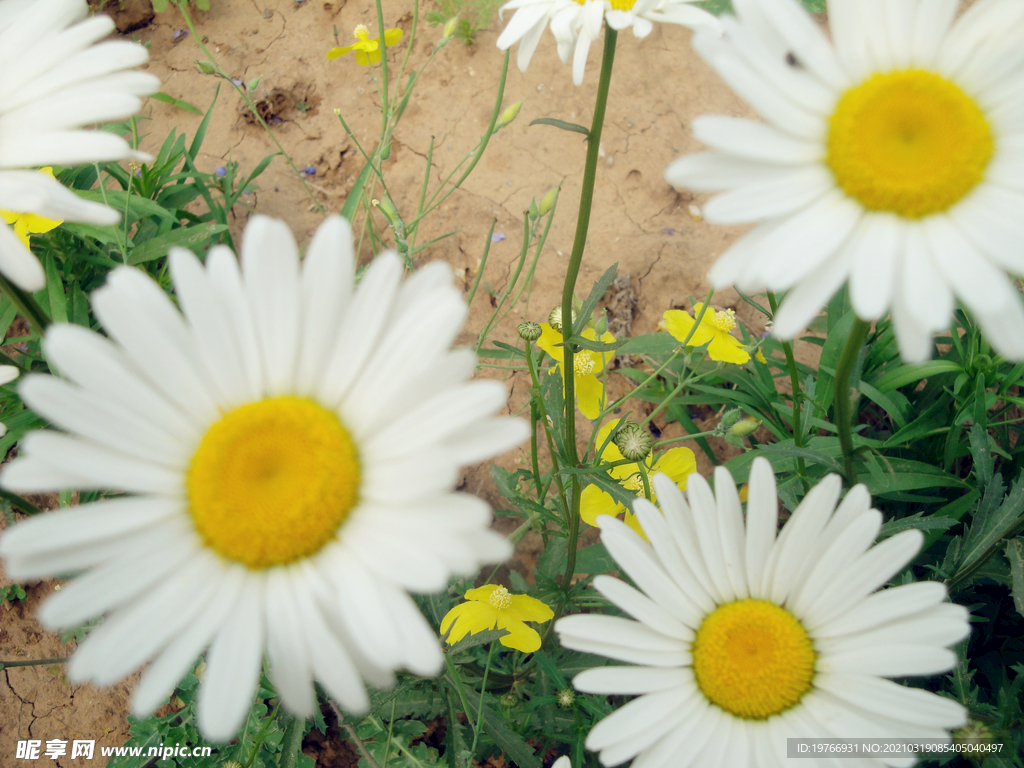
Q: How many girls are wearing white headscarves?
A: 0